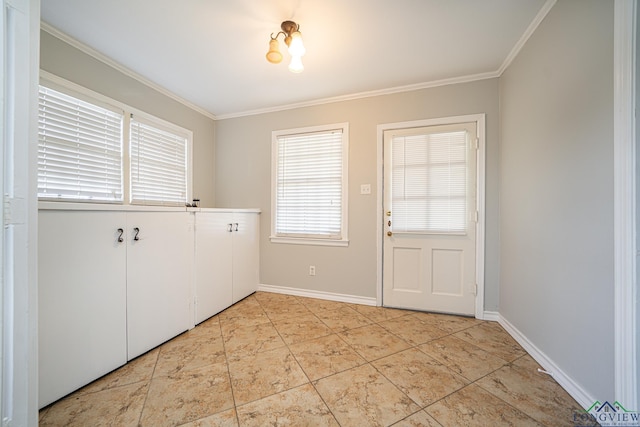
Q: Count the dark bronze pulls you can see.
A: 4